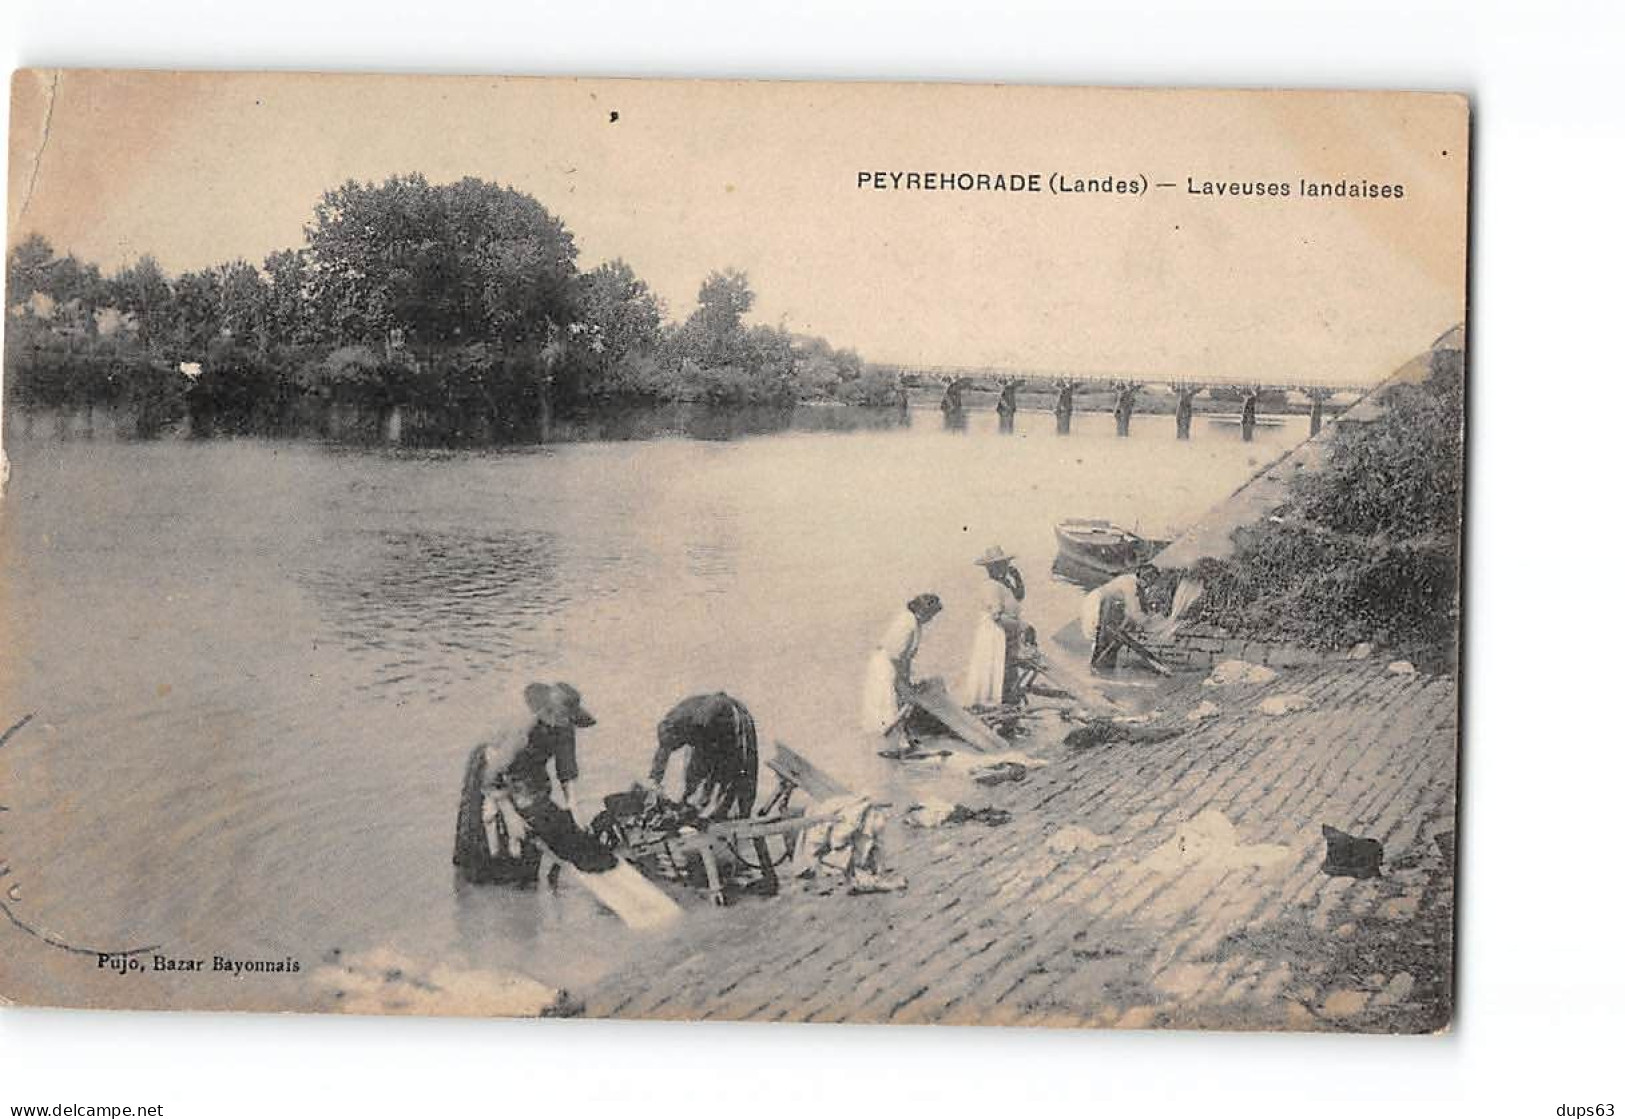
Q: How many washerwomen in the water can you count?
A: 5